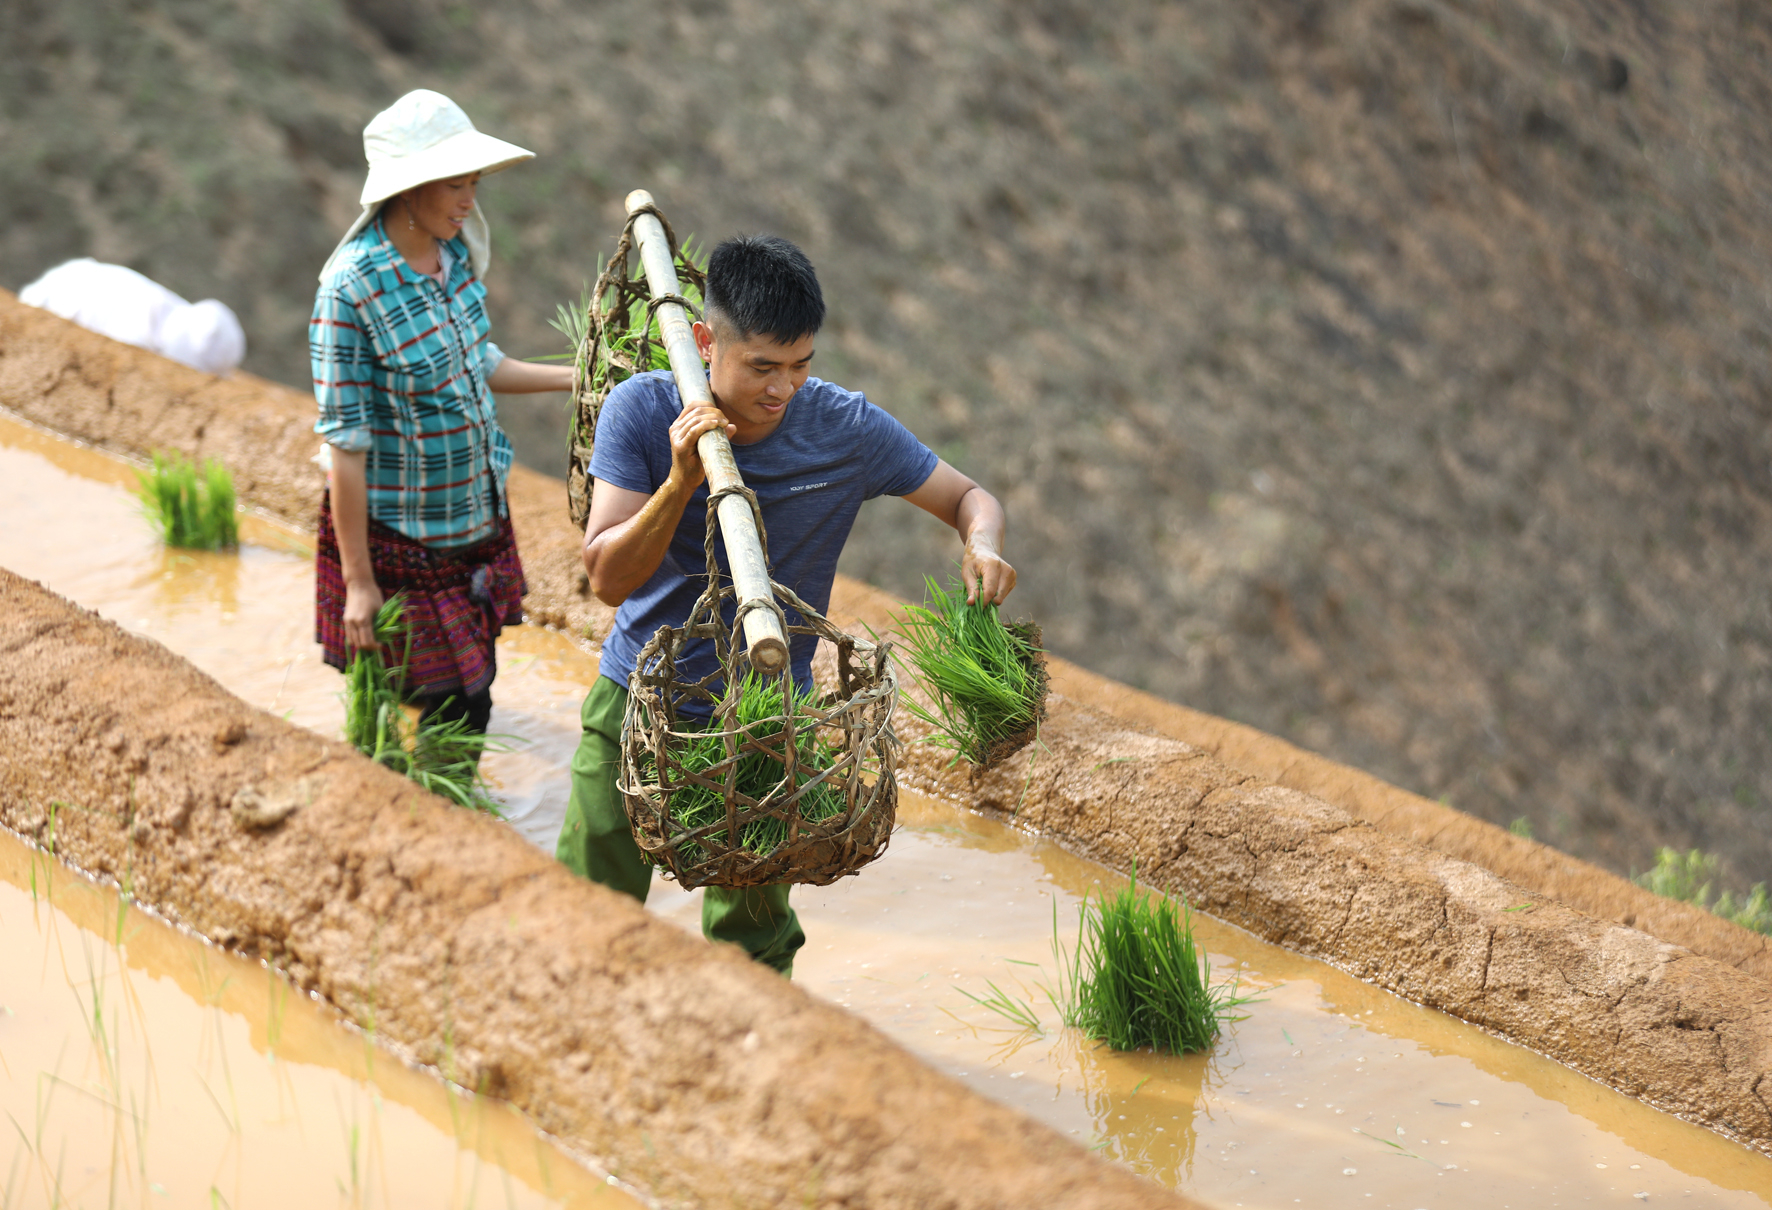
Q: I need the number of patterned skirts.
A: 1